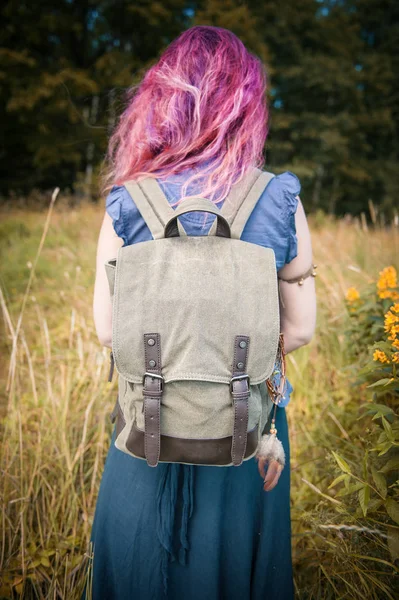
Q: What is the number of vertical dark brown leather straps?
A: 2